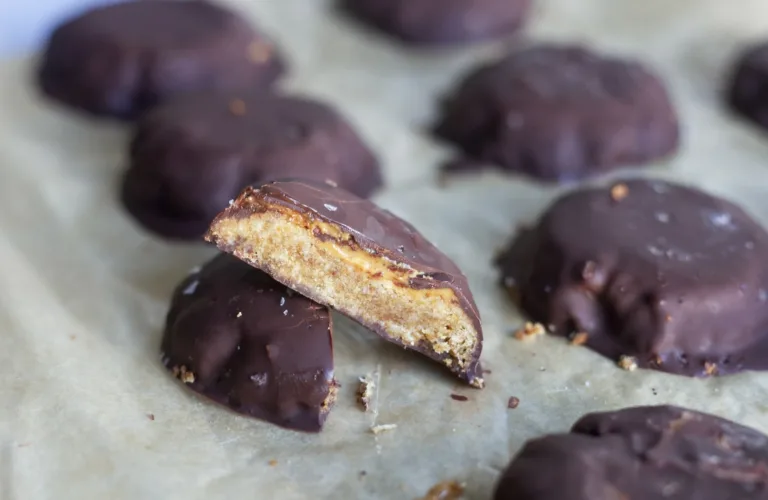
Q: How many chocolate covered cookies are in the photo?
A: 8